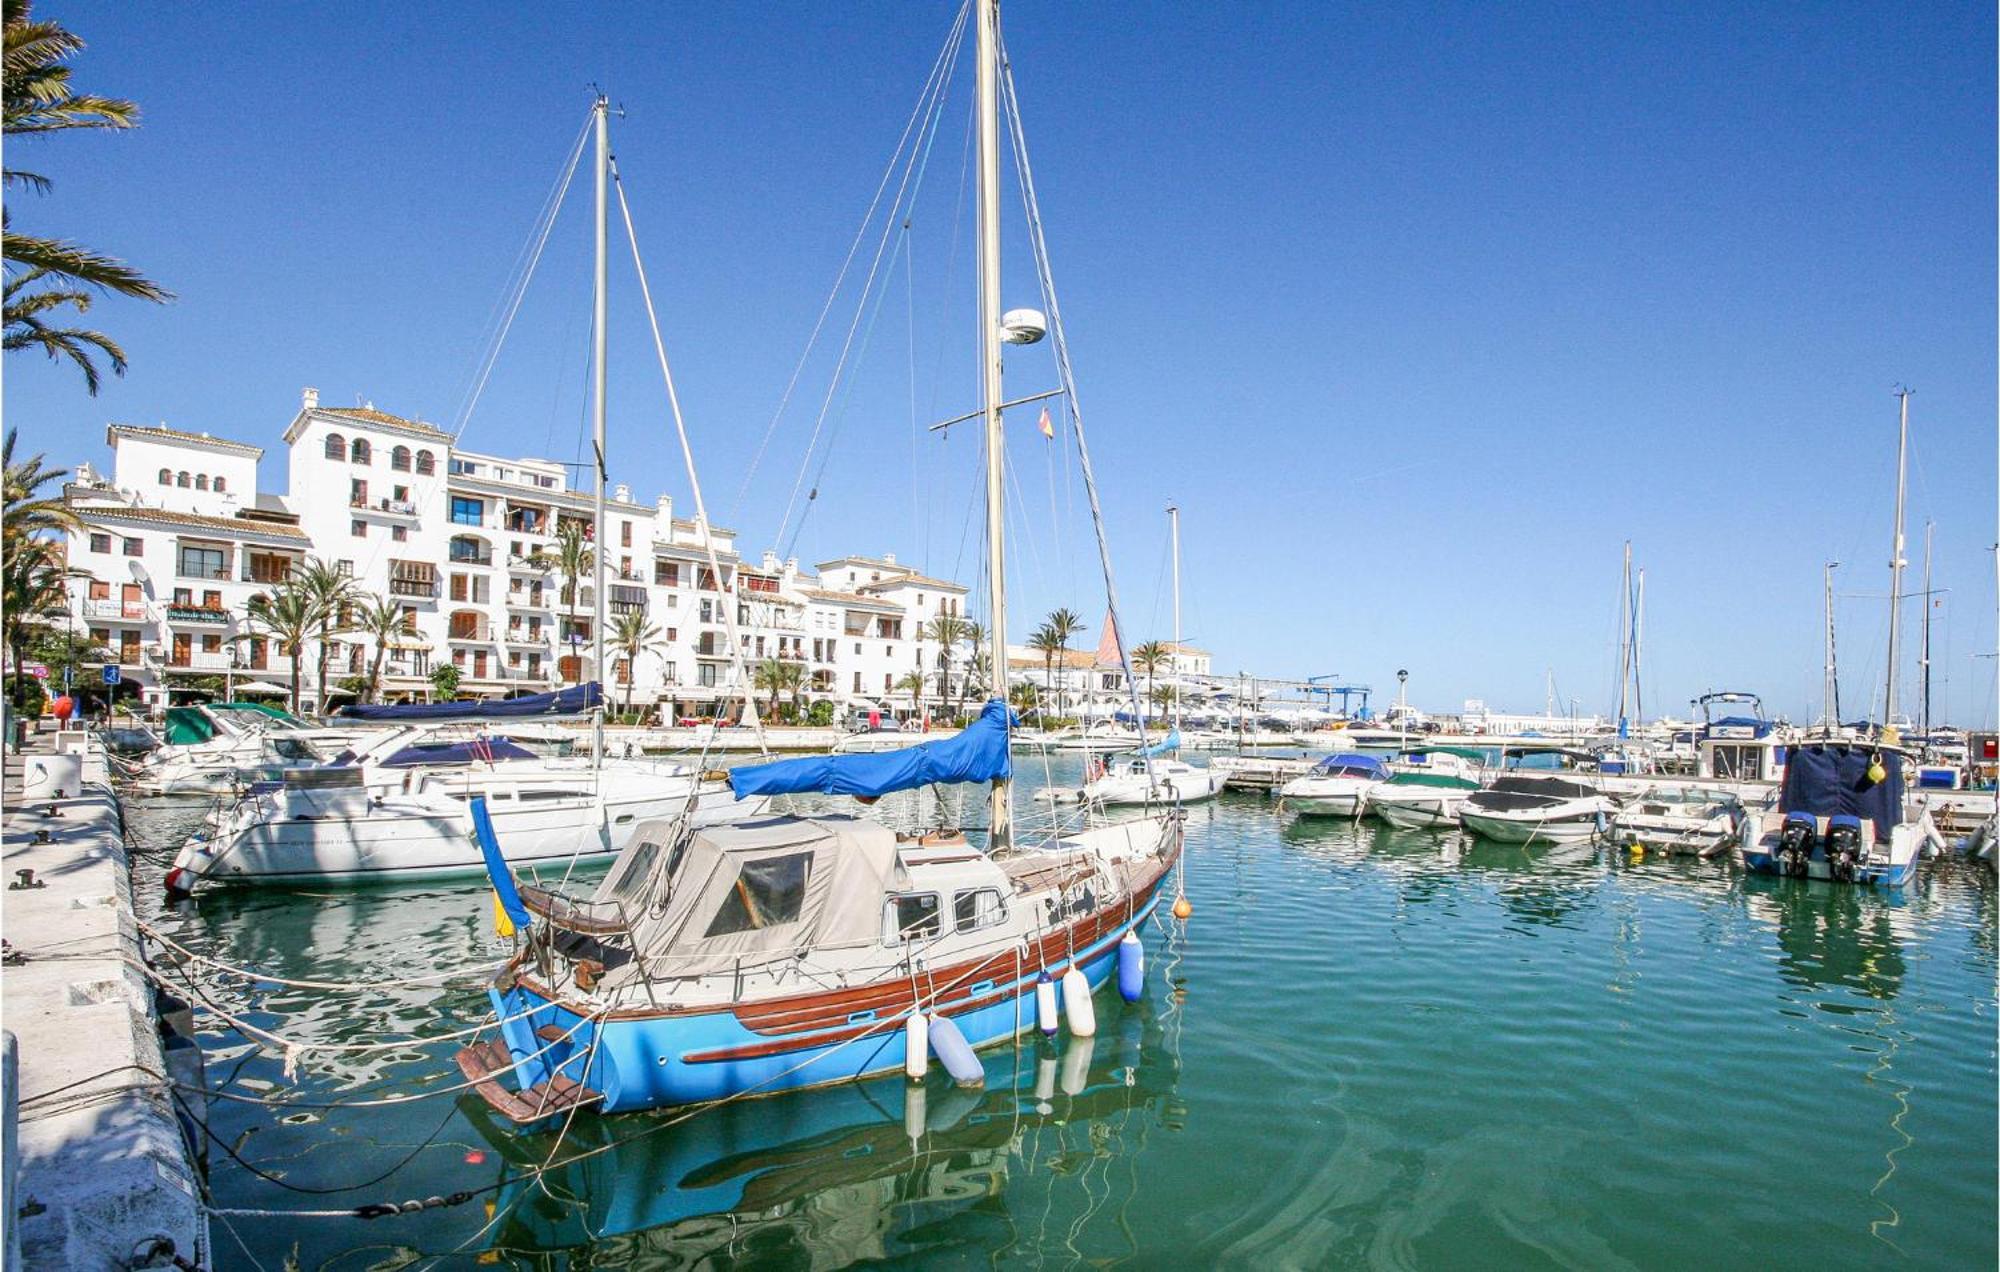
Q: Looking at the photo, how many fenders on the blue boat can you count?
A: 5